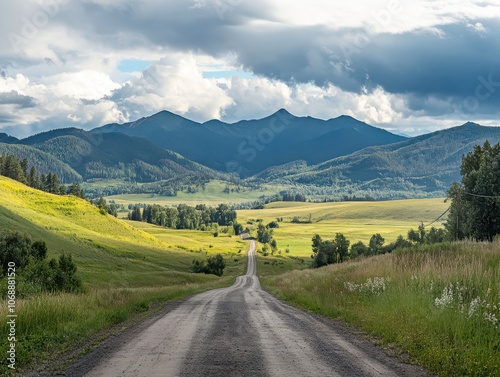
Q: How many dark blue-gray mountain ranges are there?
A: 1